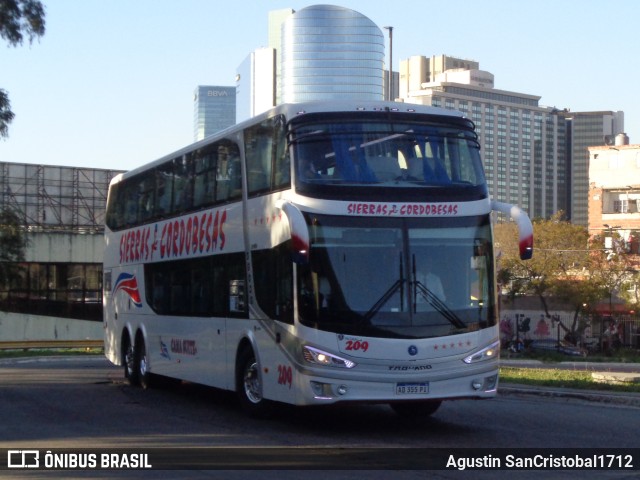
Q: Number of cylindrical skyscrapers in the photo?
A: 1